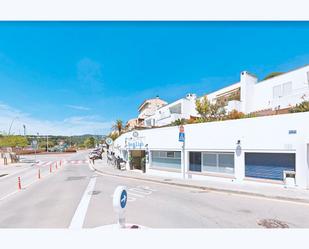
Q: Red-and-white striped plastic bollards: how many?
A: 5